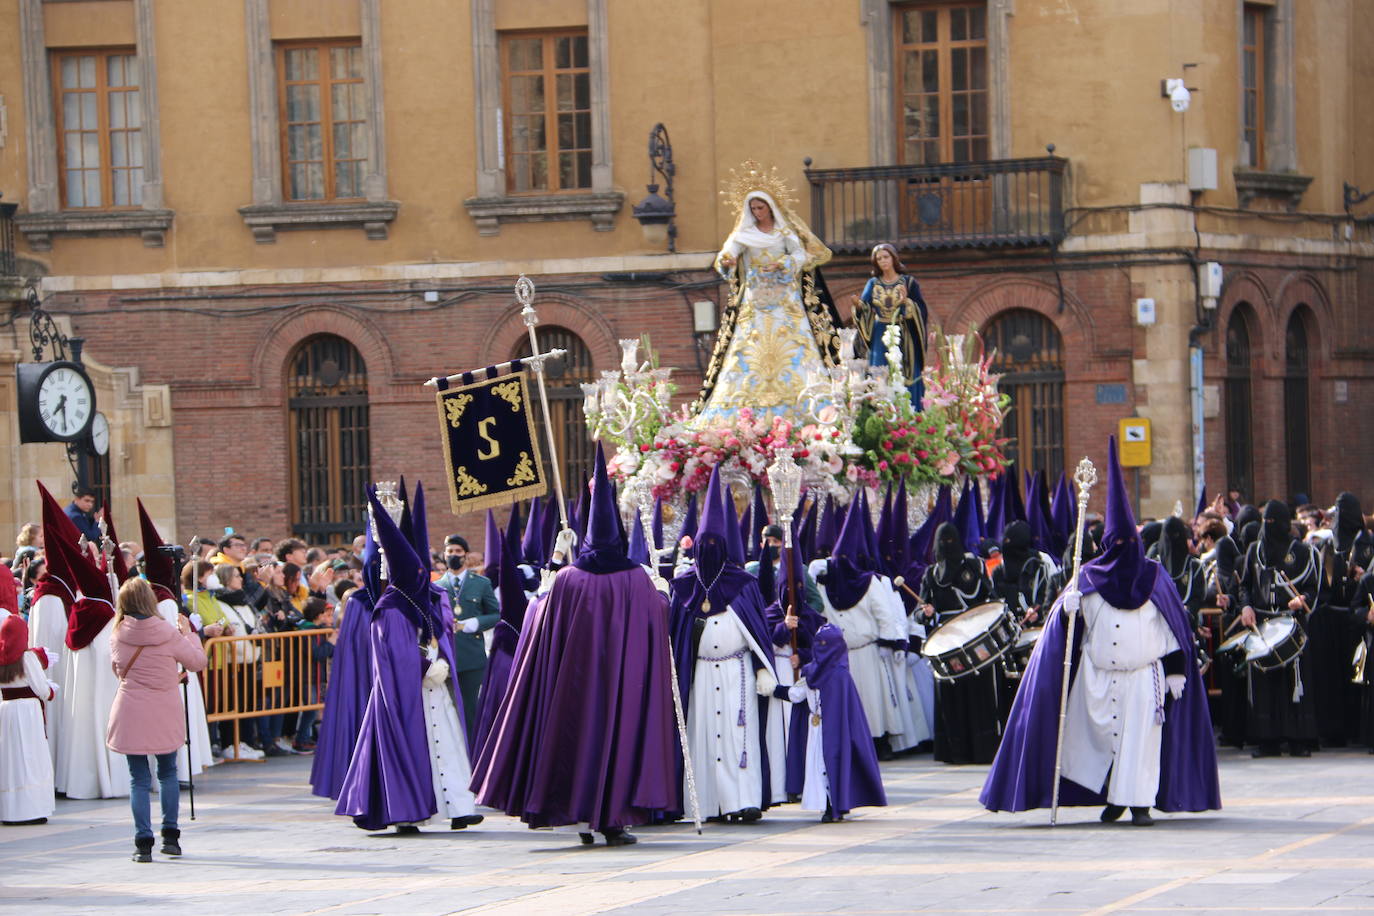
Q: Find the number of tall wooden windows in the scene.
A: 5